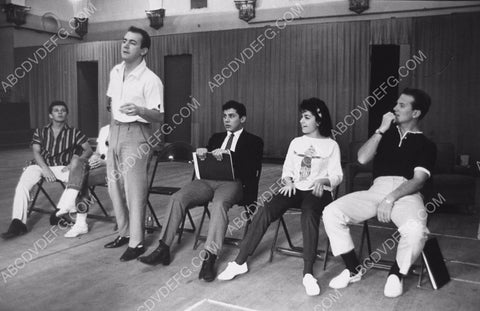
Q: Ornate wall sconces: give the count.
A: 5